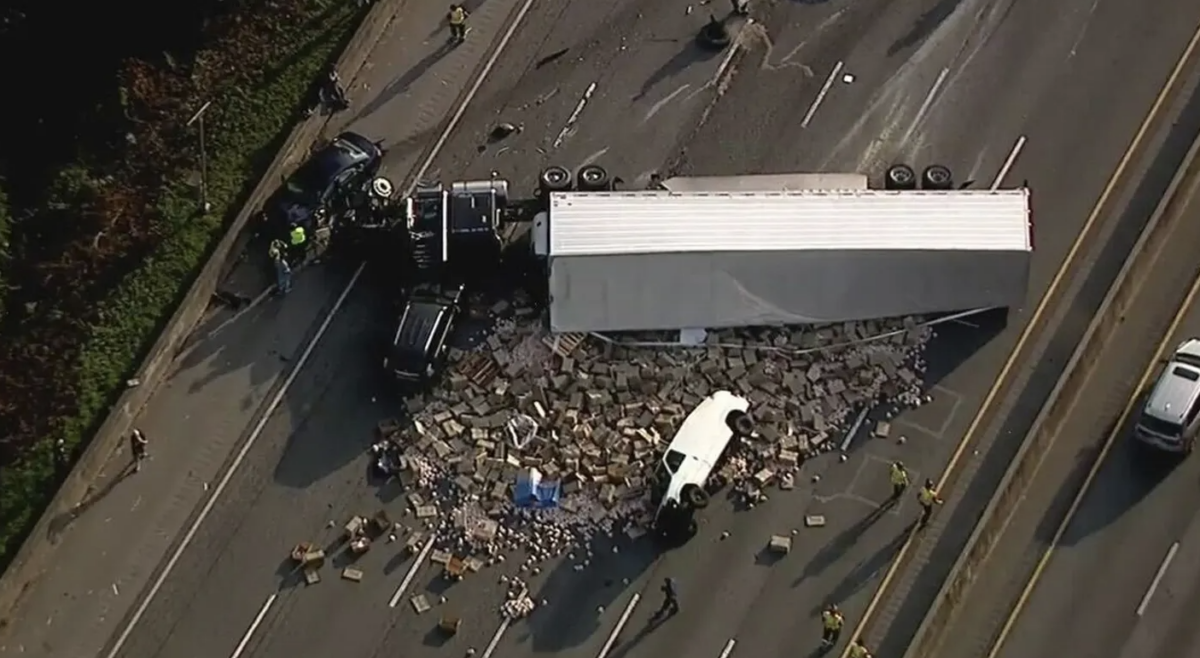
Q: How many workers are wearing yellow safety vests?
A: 7